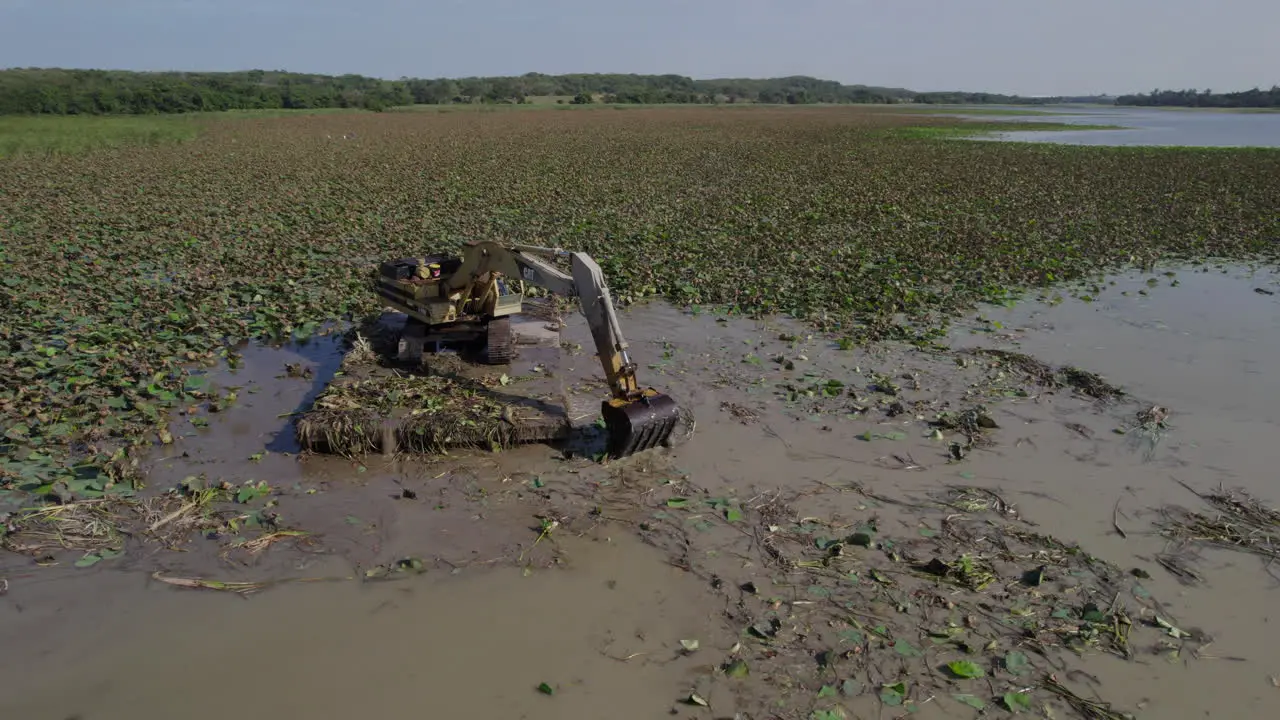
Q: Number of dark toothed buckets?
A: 1